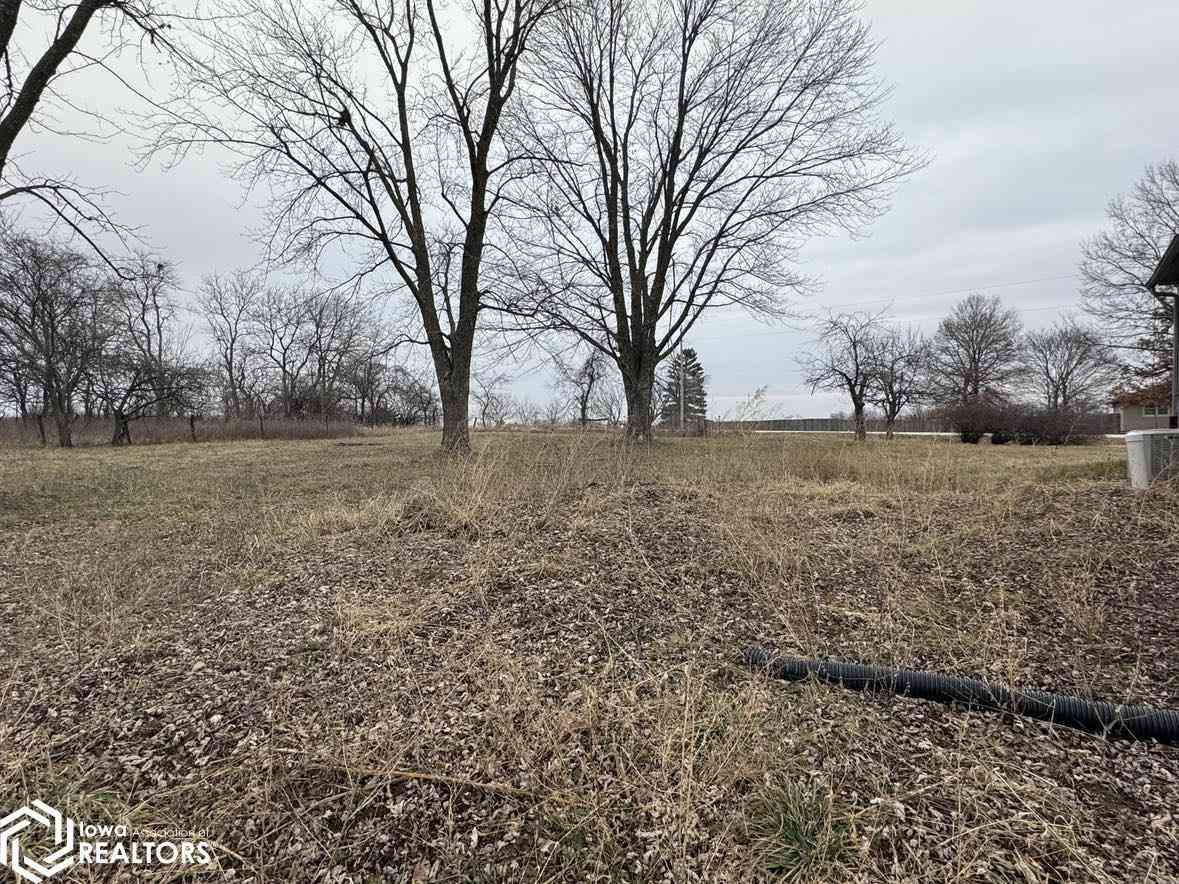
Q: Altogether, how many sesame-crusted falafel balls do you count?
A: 0